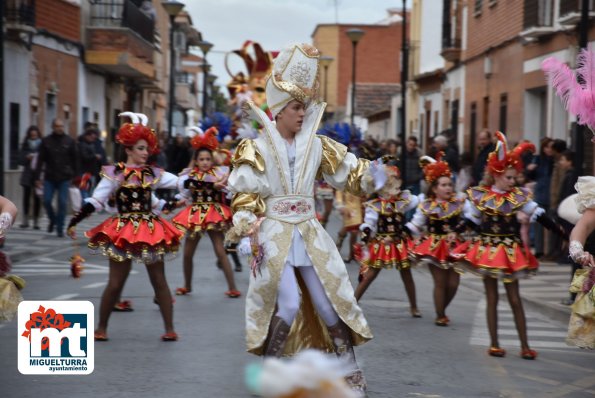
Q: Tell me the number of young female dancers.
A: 5